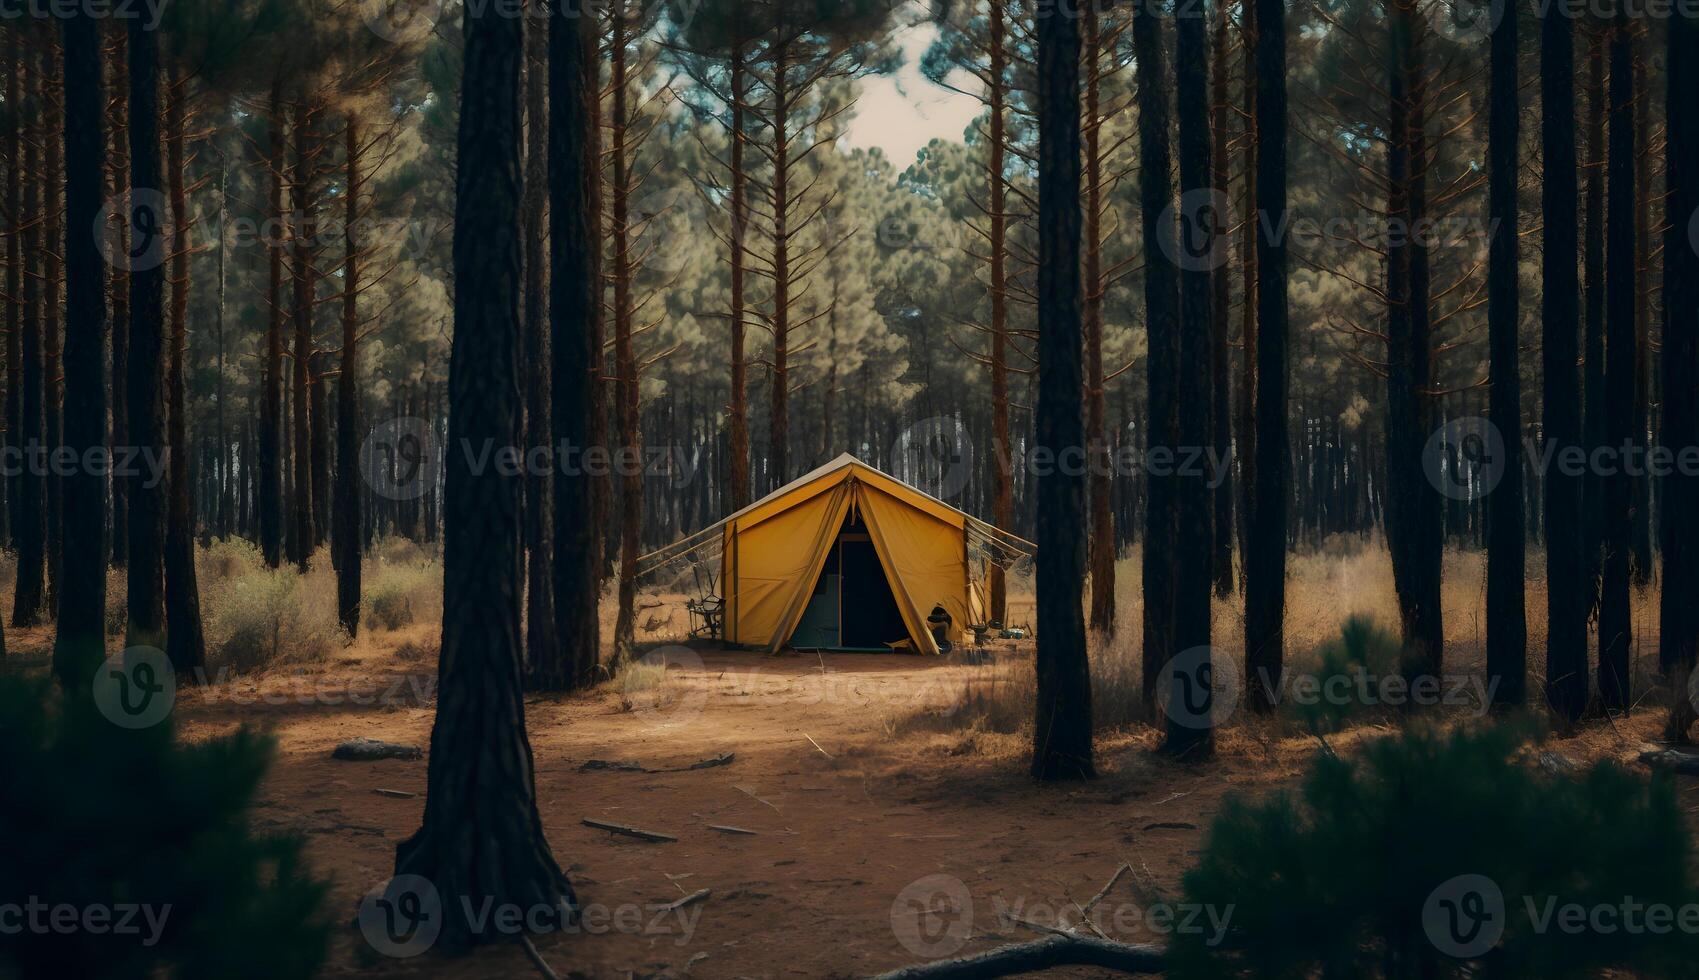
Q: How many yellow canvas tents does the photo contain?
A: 1